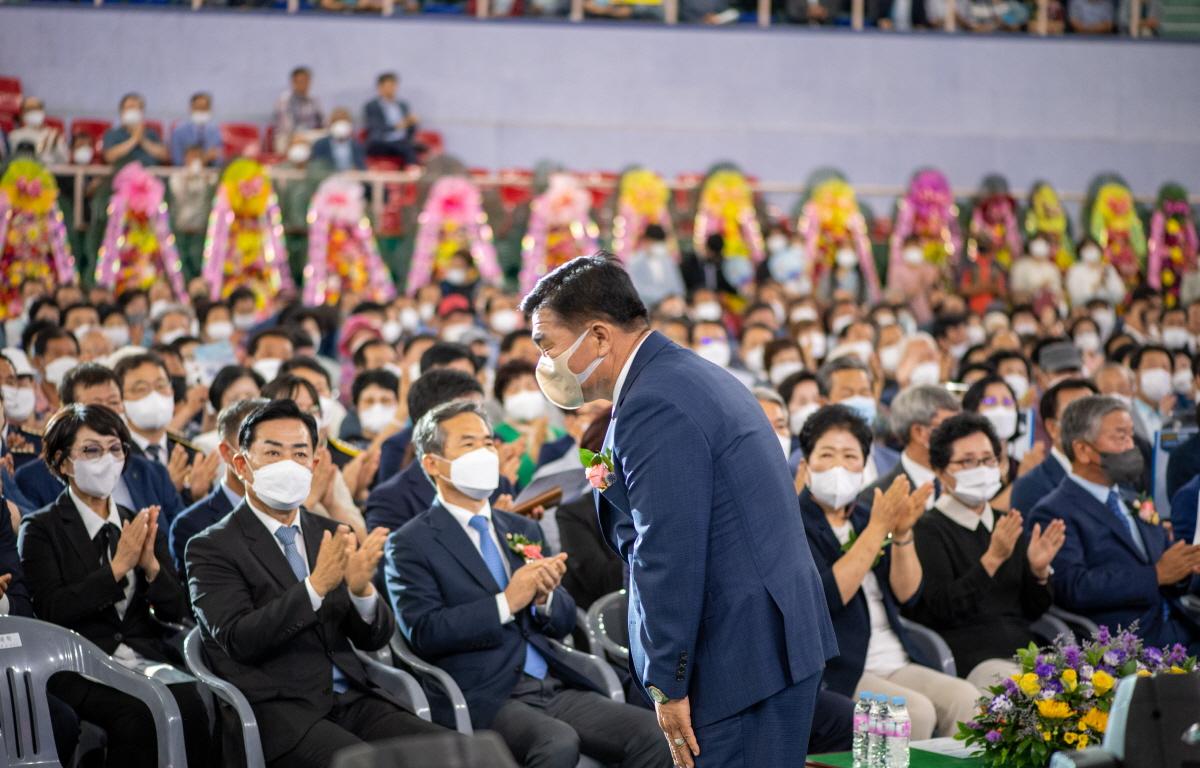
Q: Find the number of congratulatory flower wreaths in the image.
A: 14